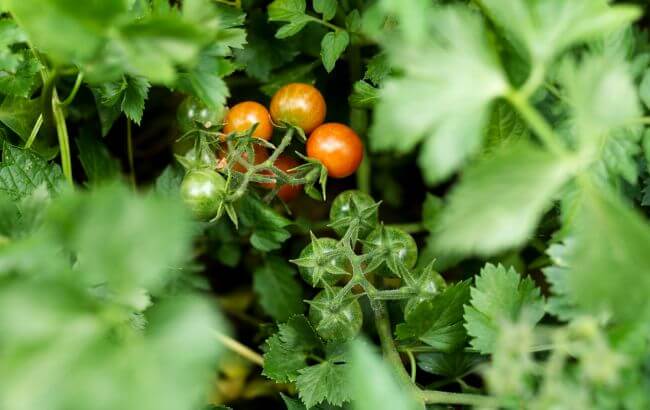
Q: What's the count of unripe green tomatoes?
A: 8